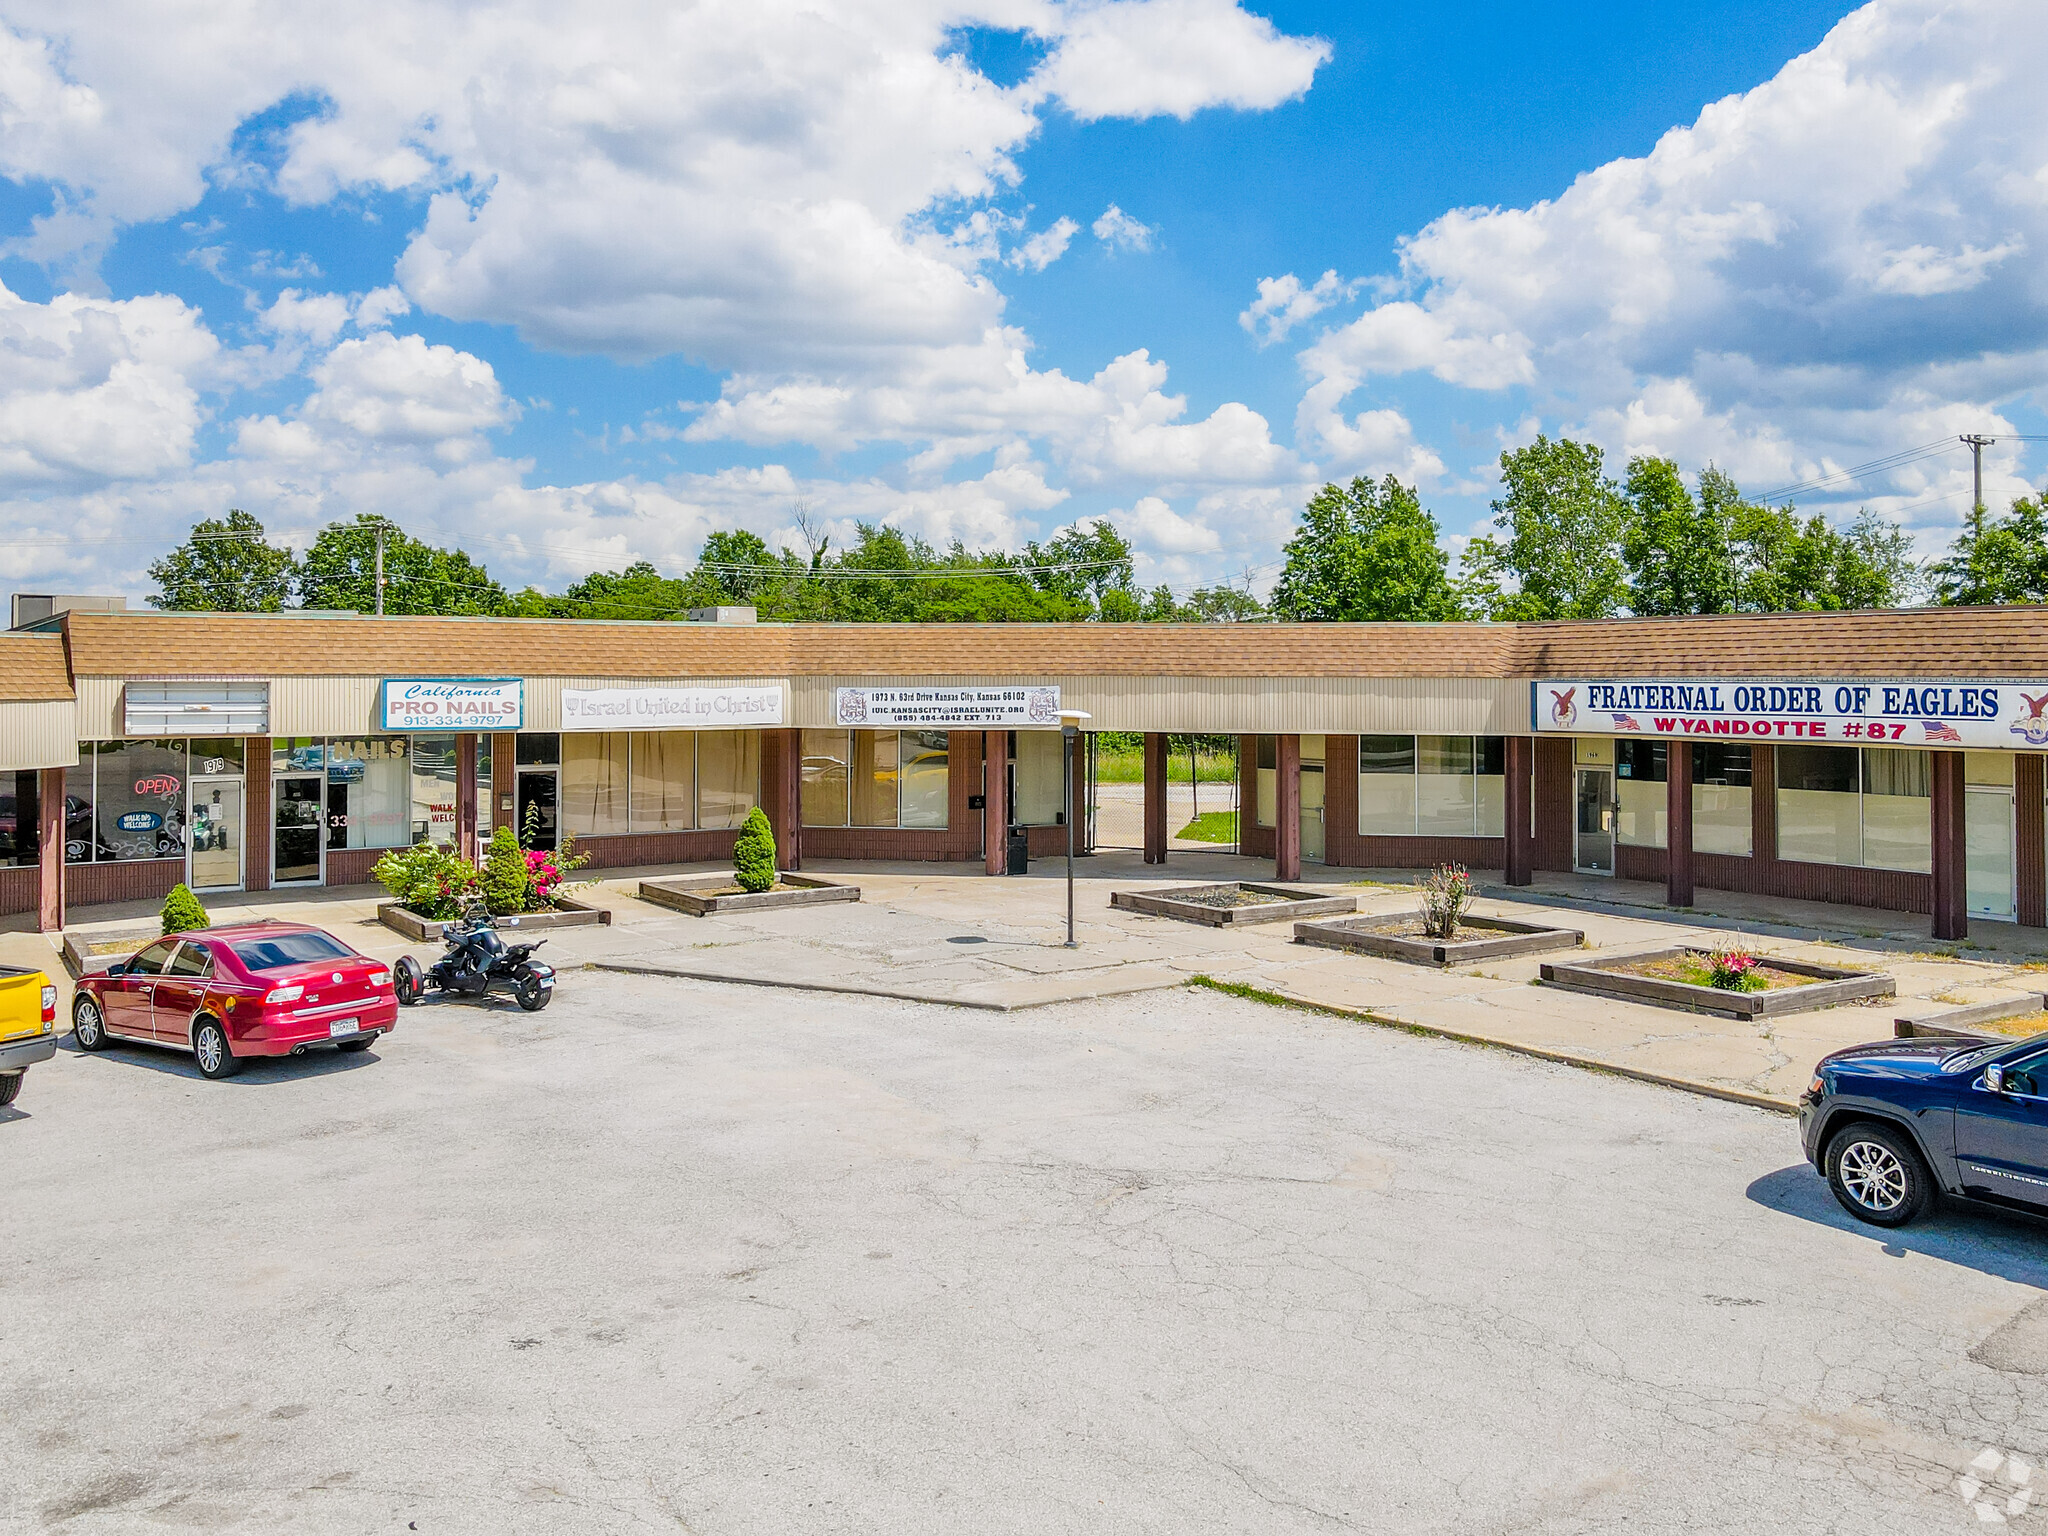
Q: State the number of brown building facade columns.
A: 9